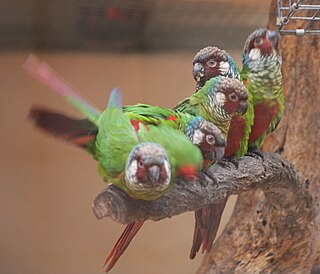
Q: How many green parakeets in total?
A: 5